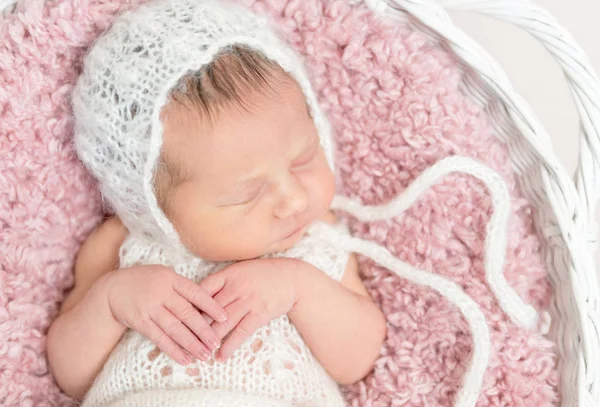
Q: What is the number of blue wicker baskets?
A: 0